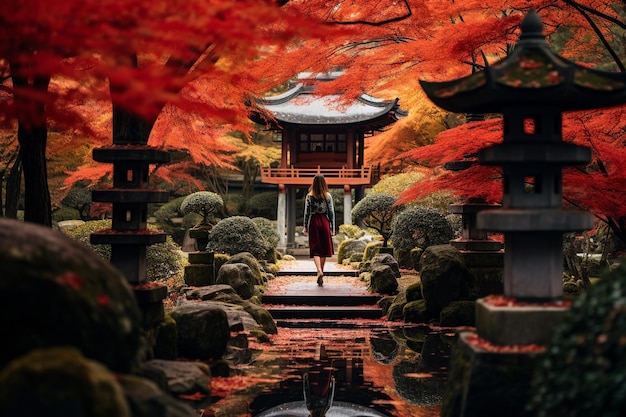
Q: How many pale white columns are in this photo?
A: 2